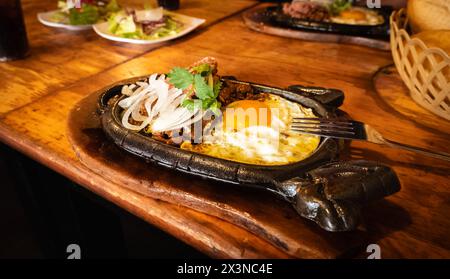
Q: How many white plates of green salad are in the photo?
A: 2